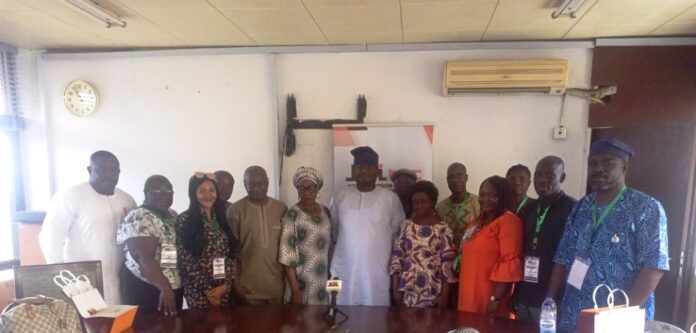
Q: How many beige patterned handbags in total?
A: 1